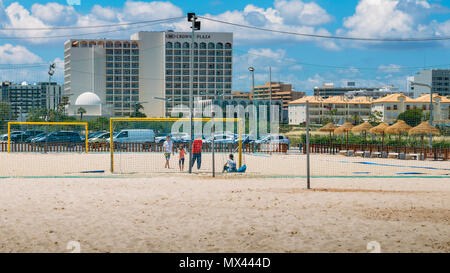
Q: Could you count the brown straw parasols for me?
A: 6